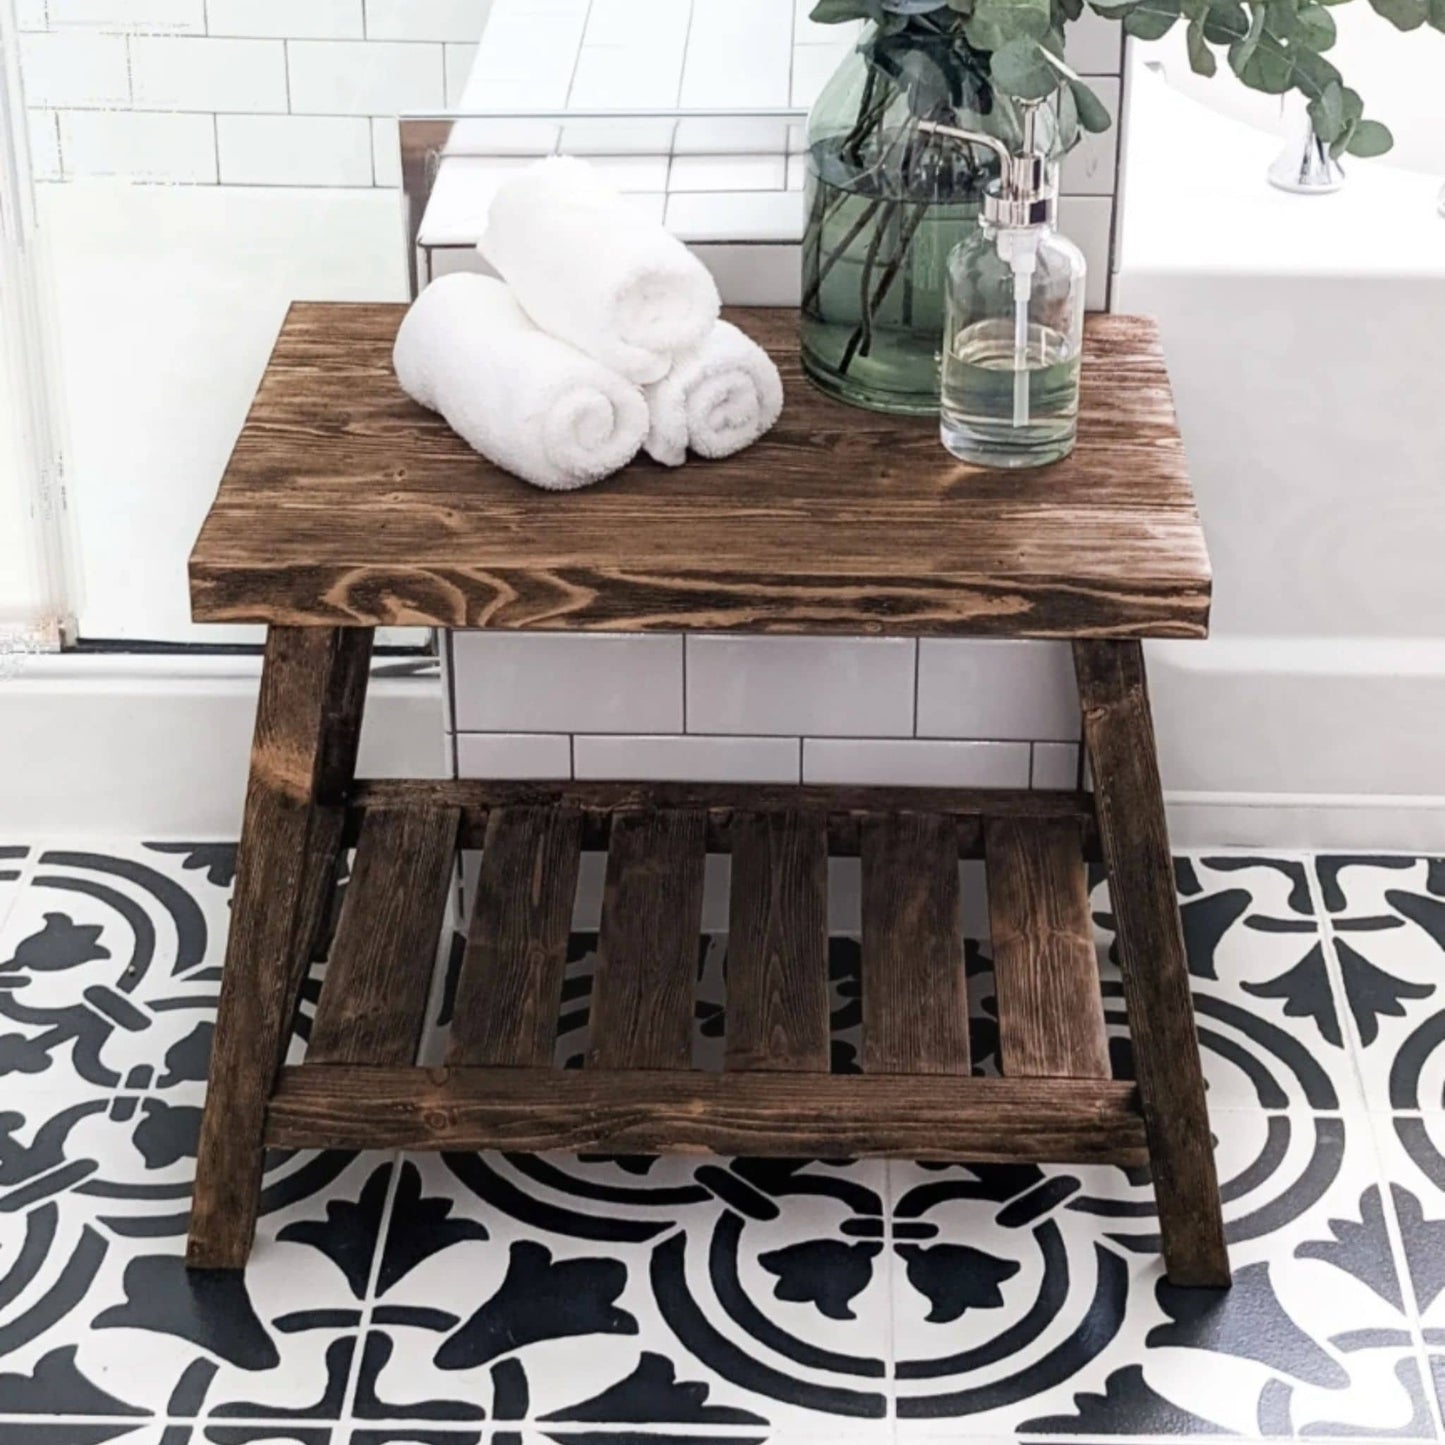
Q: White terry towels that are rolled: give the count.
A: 3